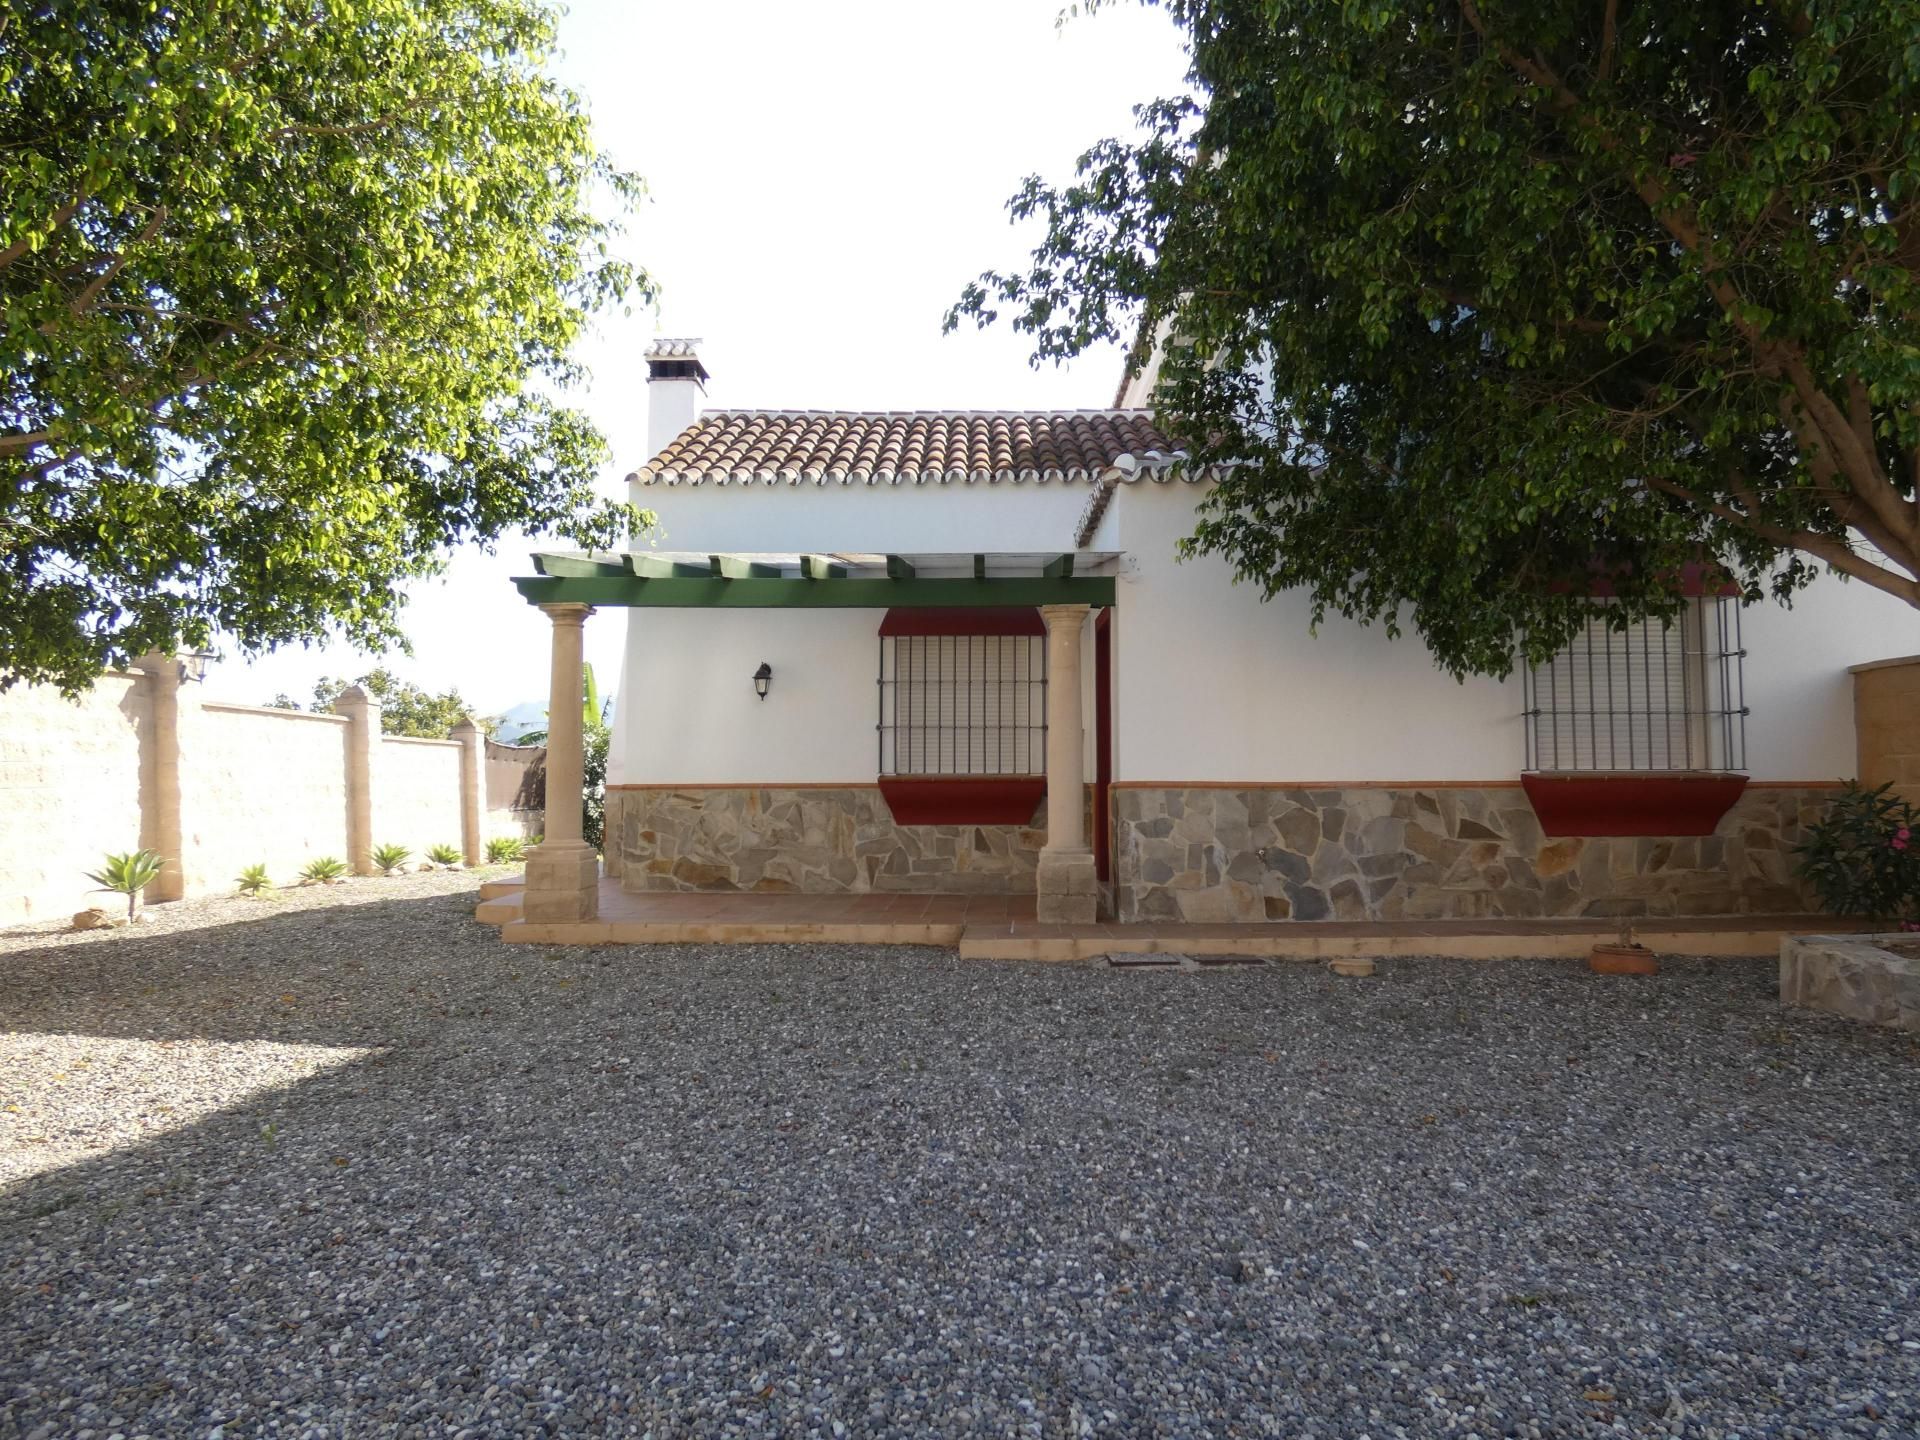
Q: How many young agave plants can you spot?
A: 6